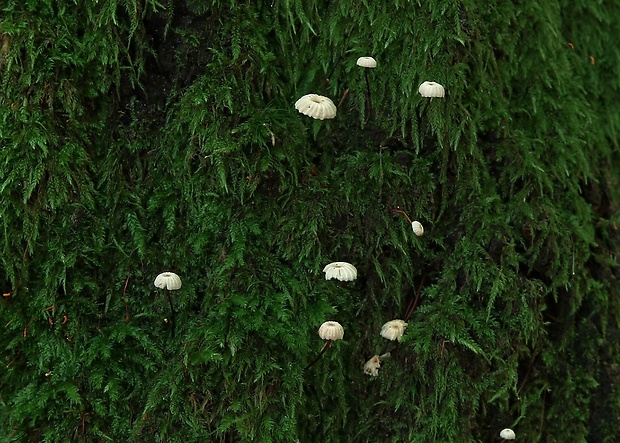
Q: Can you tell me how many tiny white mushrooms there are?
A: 10